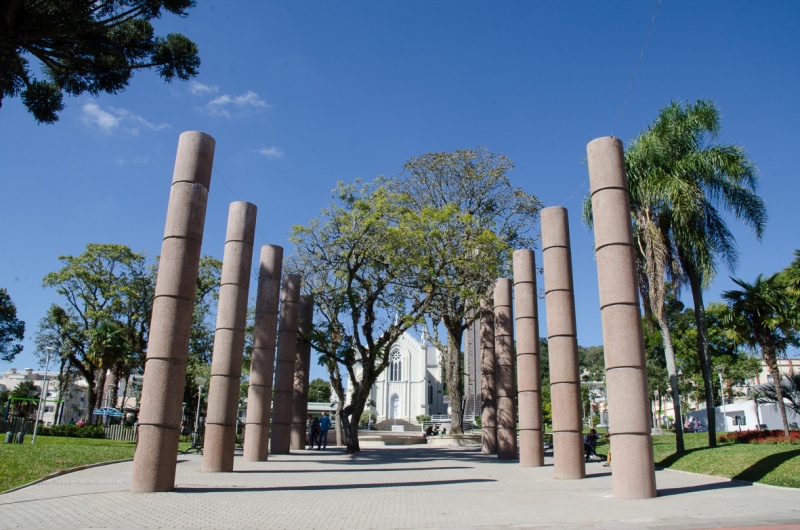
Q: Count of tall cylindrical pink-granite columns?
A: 10